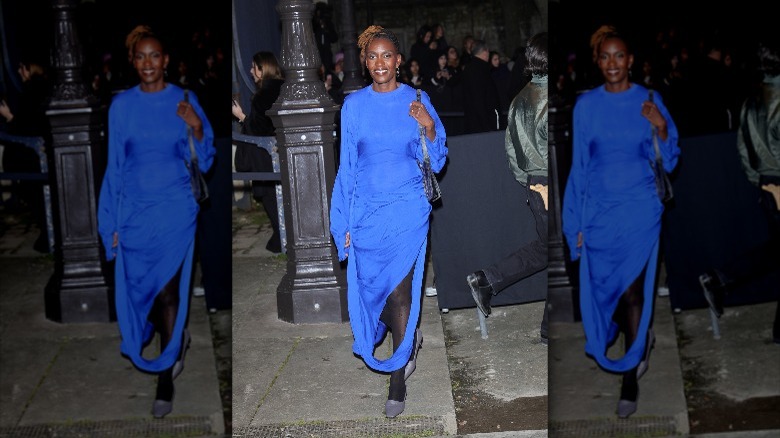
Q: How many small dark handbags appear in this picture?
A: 3